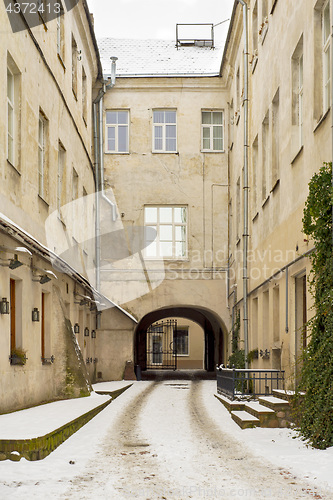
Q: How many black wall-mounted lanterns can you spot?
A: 5